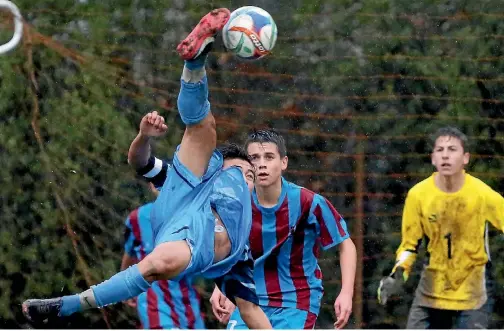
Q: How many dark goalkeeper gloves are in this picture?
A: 1